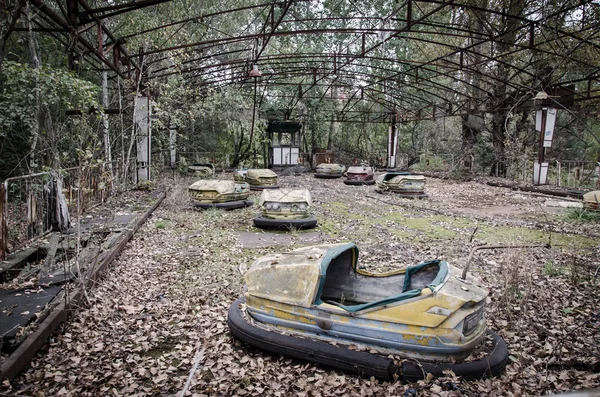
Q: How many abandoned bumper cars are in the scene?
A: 9